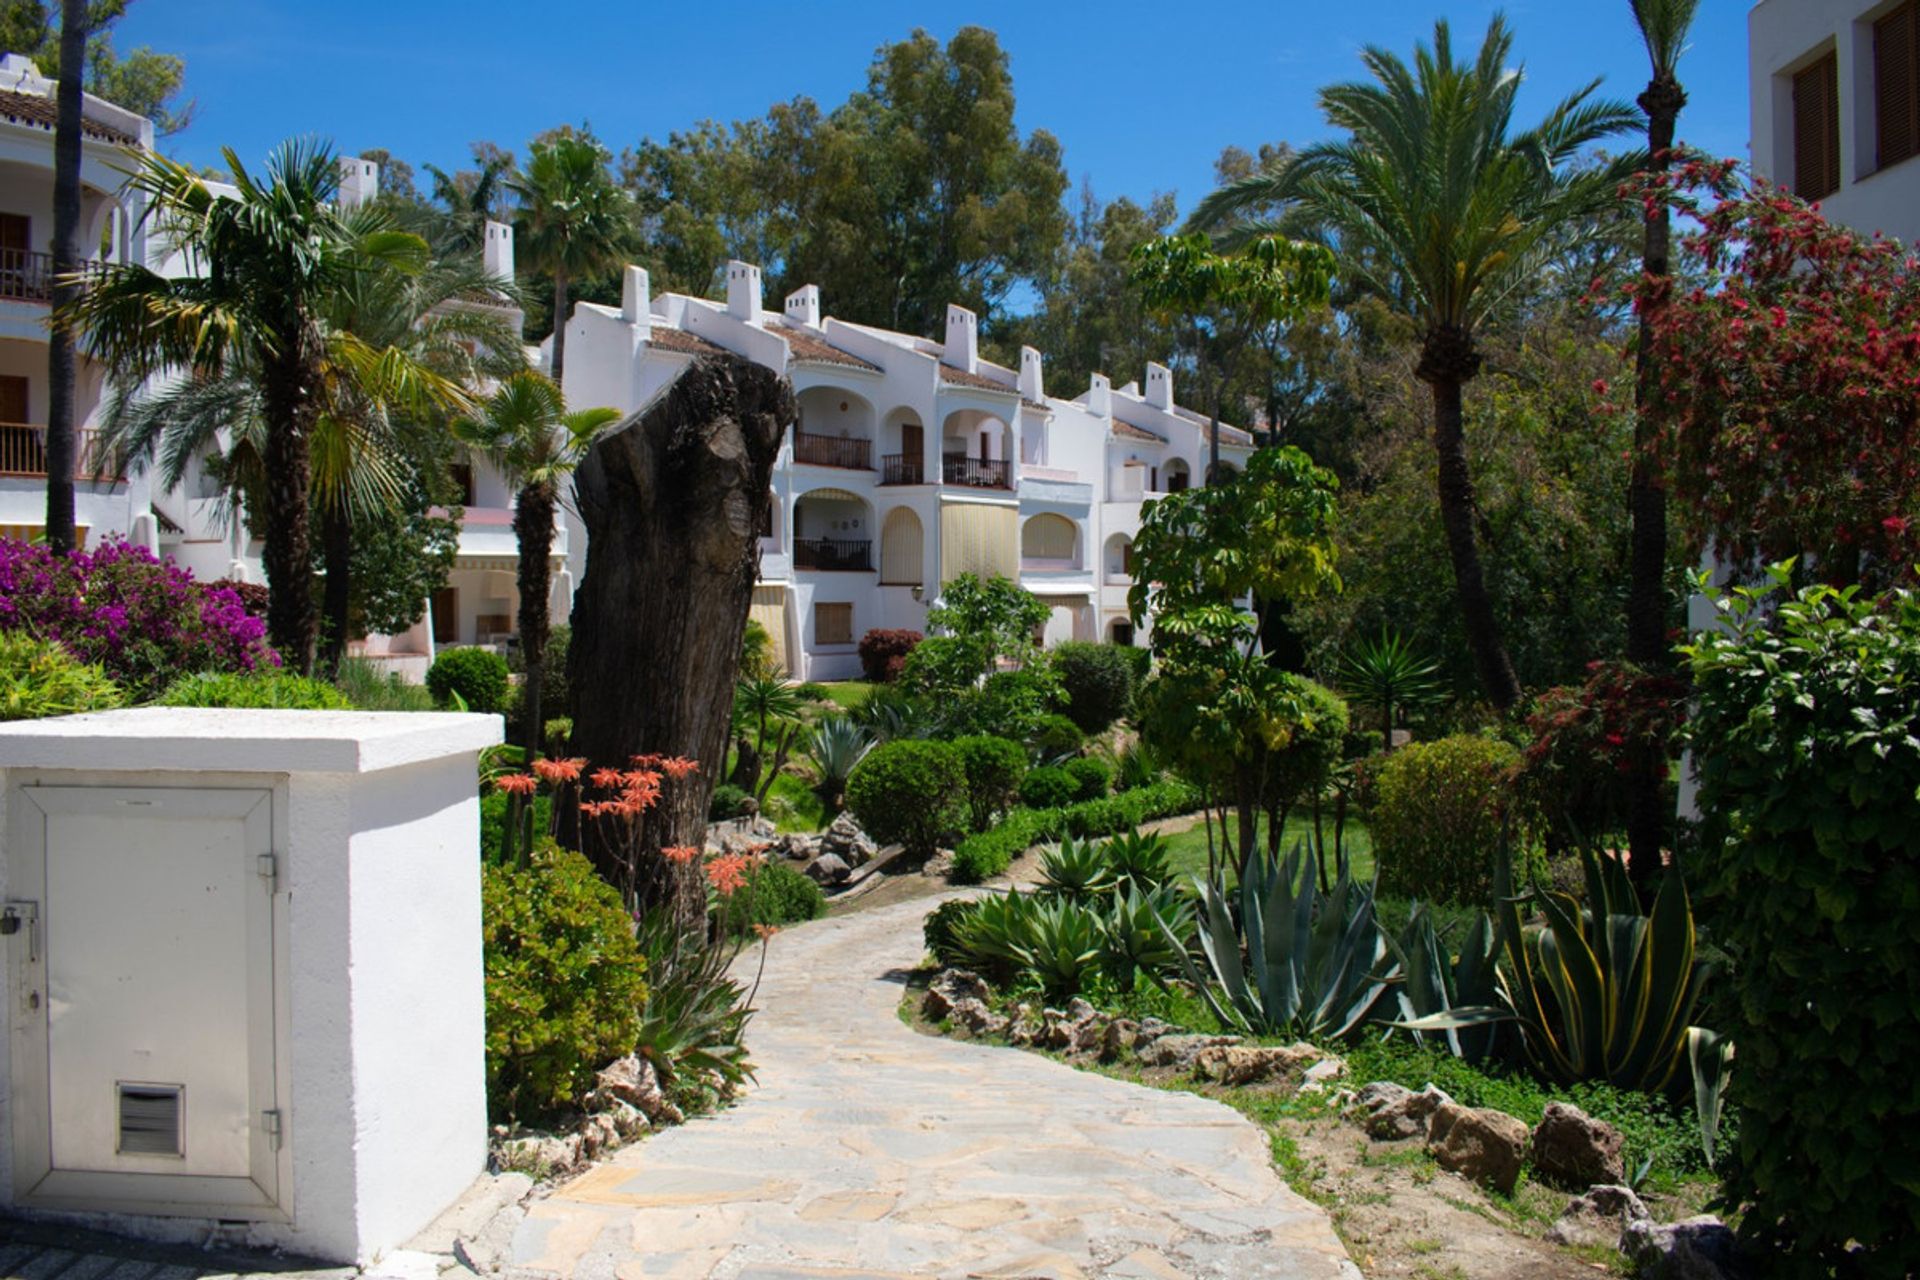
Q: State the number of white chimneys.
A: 9